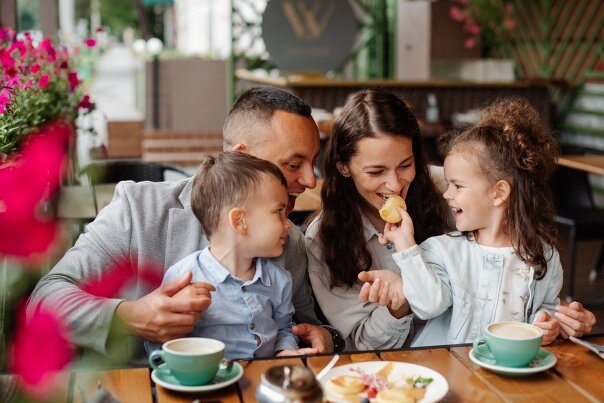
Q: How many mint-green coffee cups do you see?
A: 2